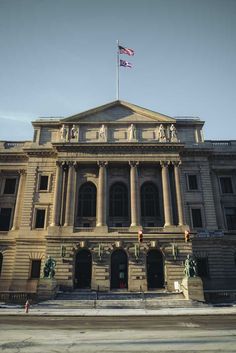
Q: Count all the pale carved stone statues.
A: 6